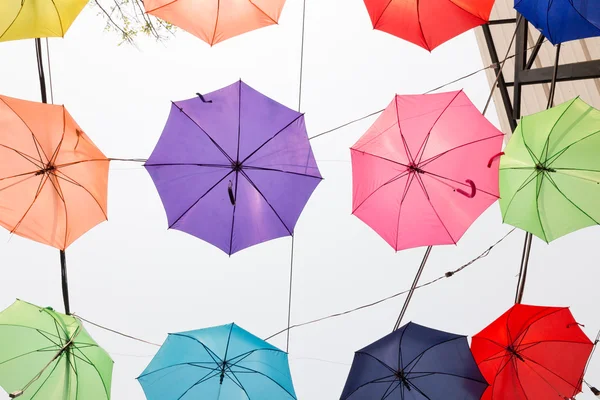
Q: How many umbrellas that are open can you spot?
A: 12